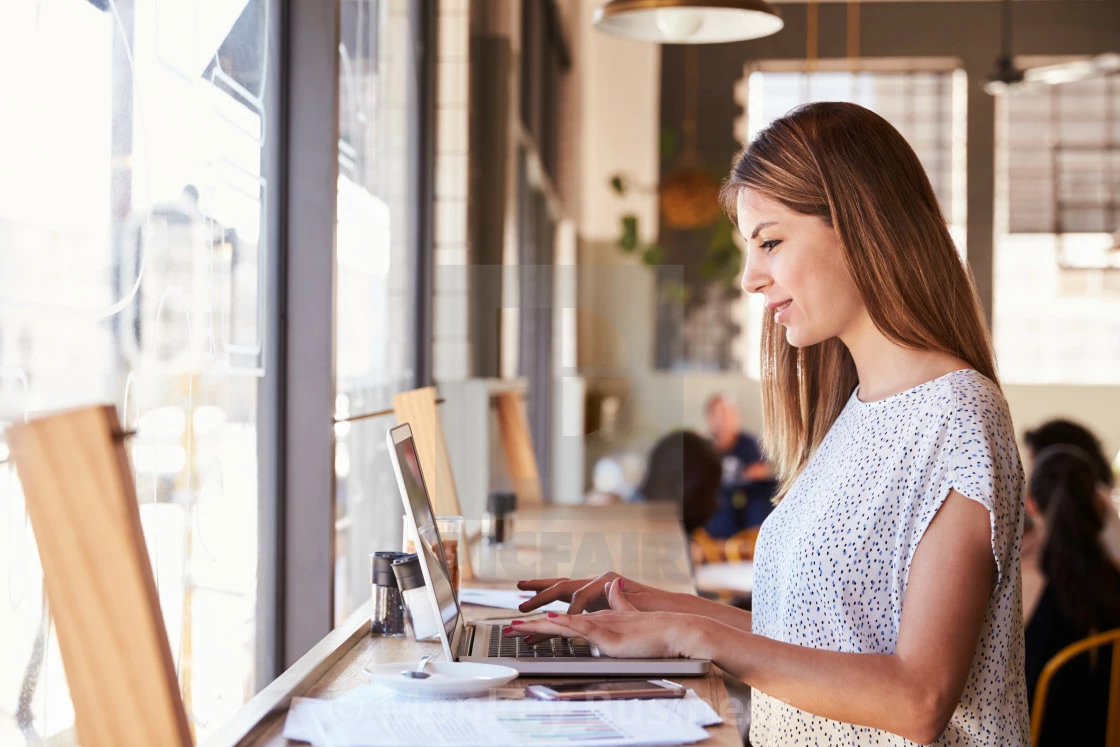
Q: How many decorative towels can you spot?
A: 0